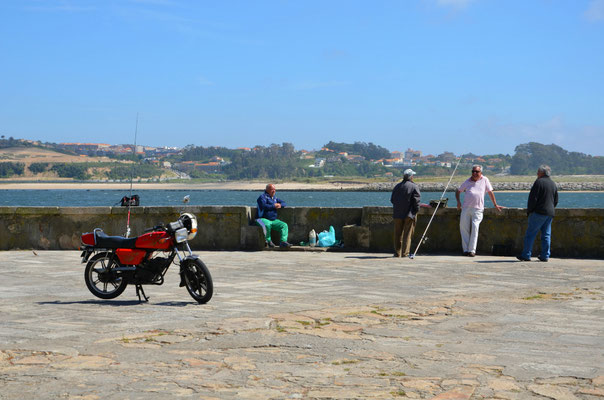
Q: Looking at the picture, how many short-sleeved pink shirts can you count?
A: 1